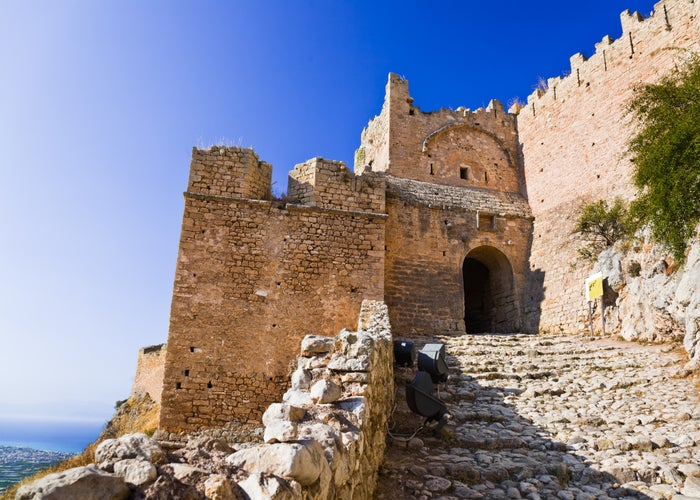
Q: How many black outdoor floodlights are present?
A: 3